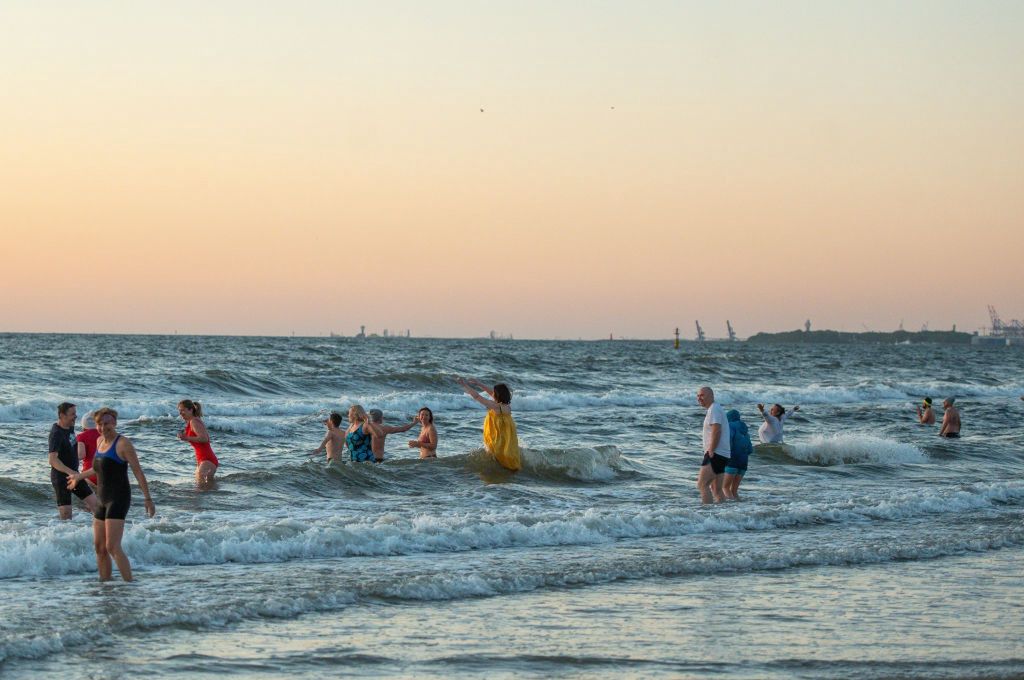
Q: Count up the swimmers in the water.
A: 14